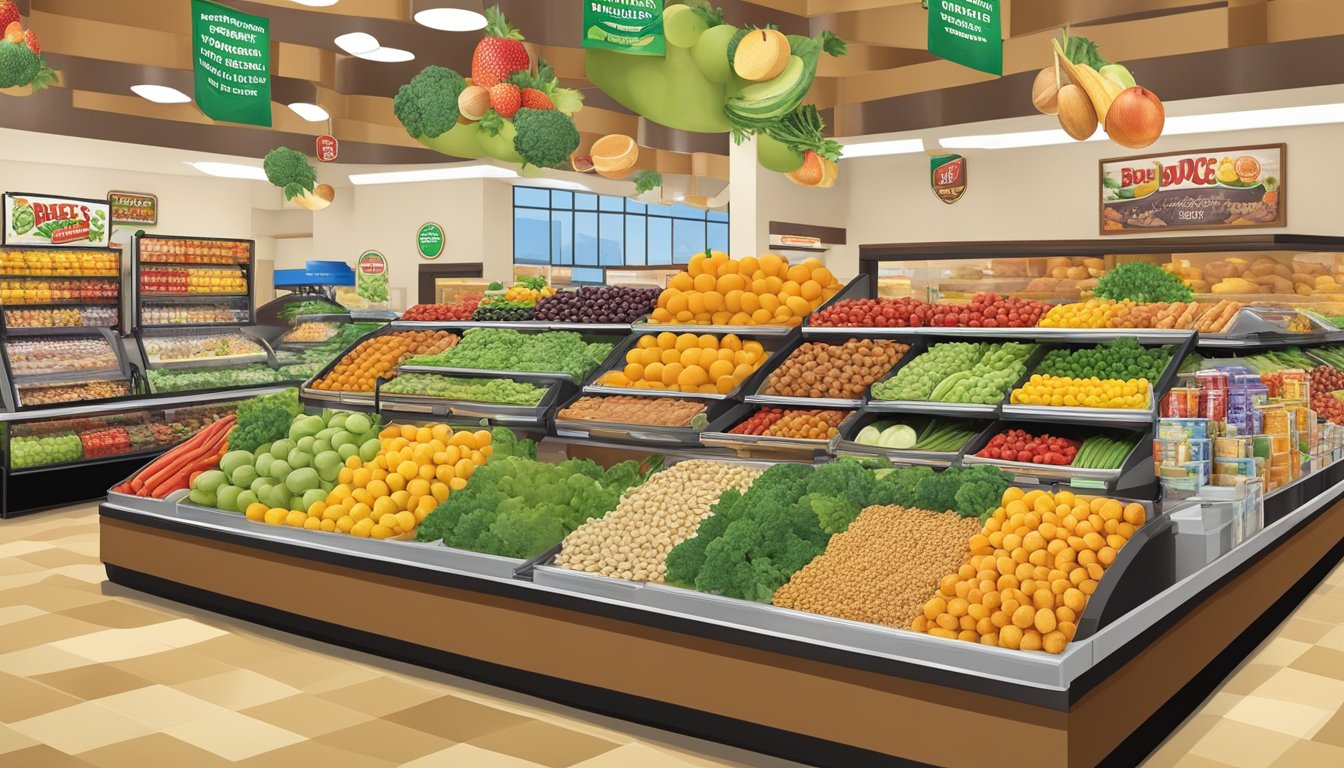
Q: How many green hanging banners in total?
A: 3